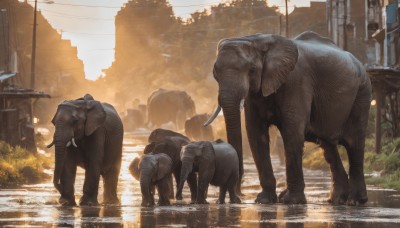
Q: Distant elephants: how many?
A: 2